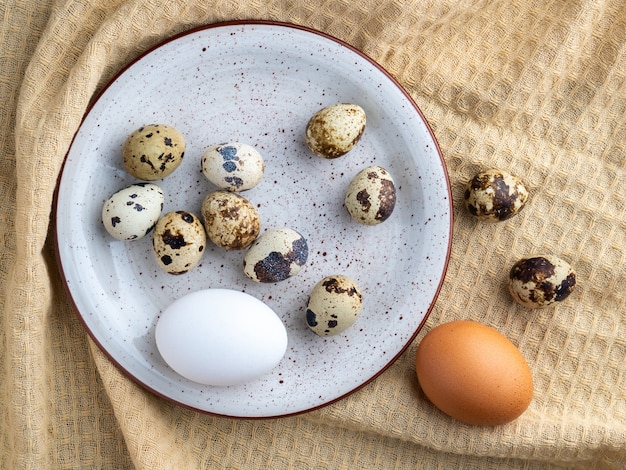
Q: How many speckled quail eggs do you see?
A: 11